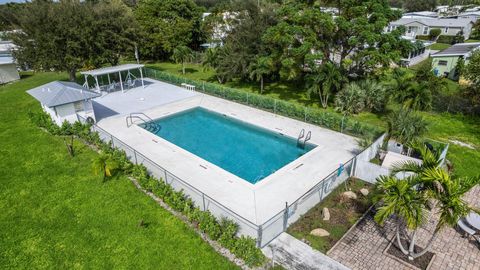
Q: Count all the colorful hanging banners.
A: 0